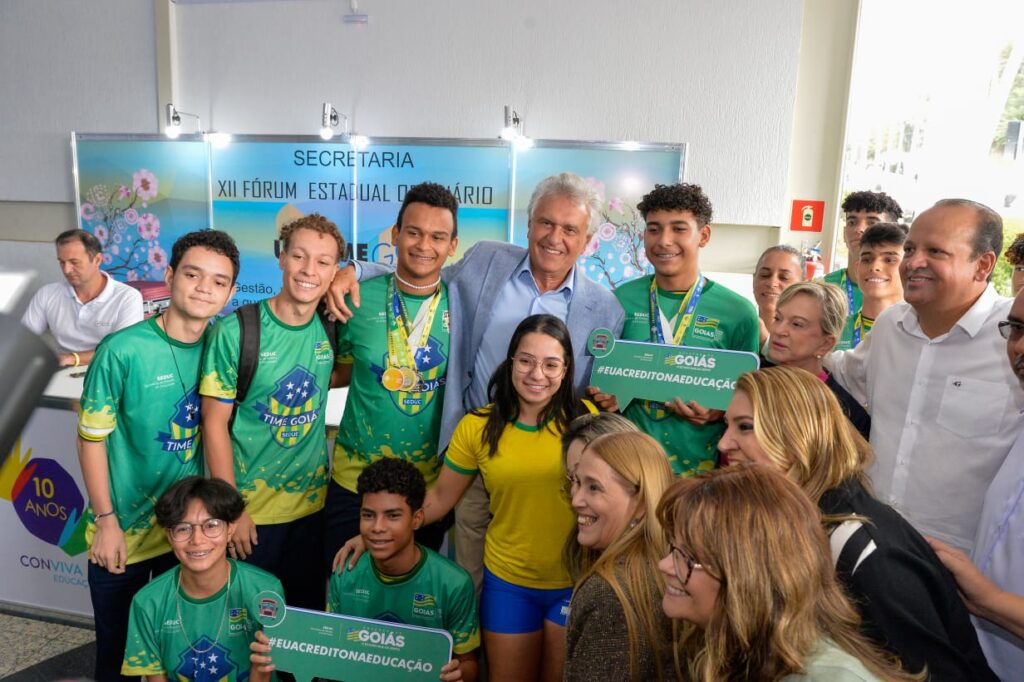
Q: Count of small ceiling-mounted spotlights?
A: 3